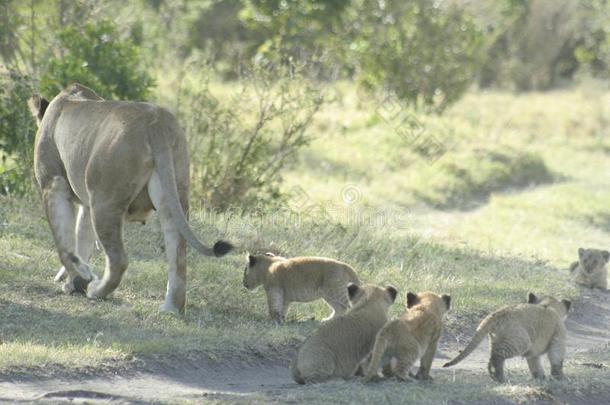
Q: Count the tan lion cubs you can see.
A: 5